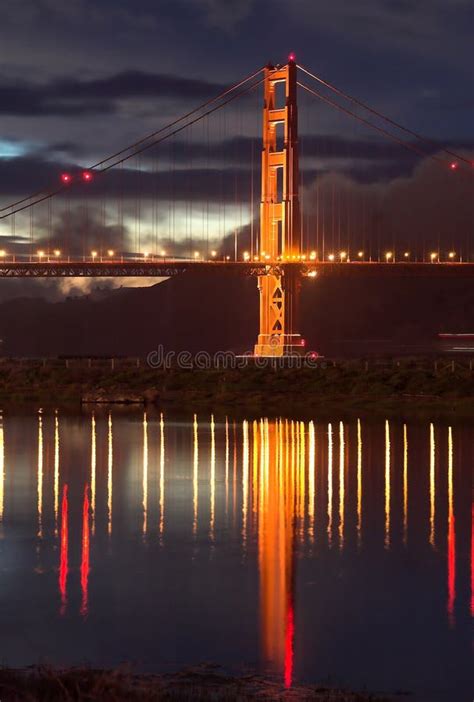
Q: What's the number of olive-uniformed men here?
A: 0